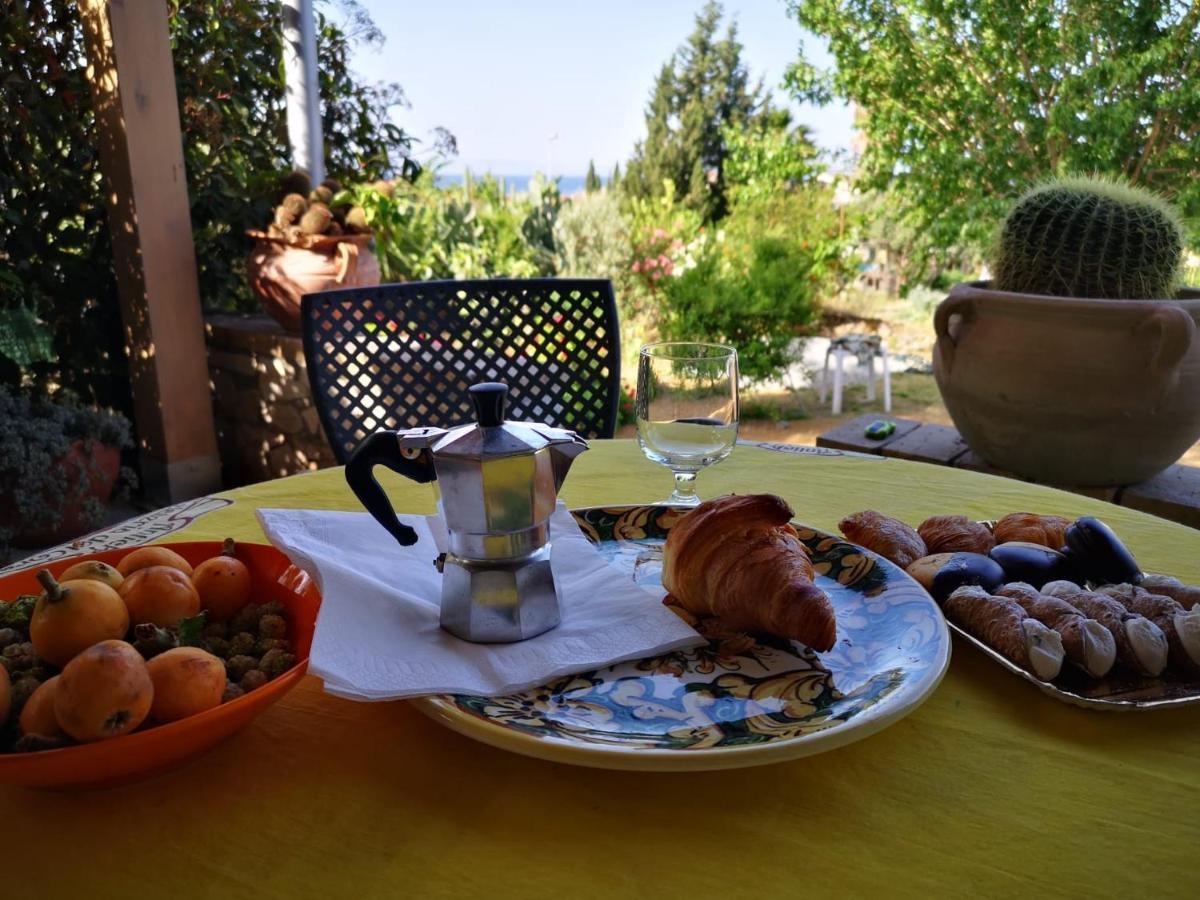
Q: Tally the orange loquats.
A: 9